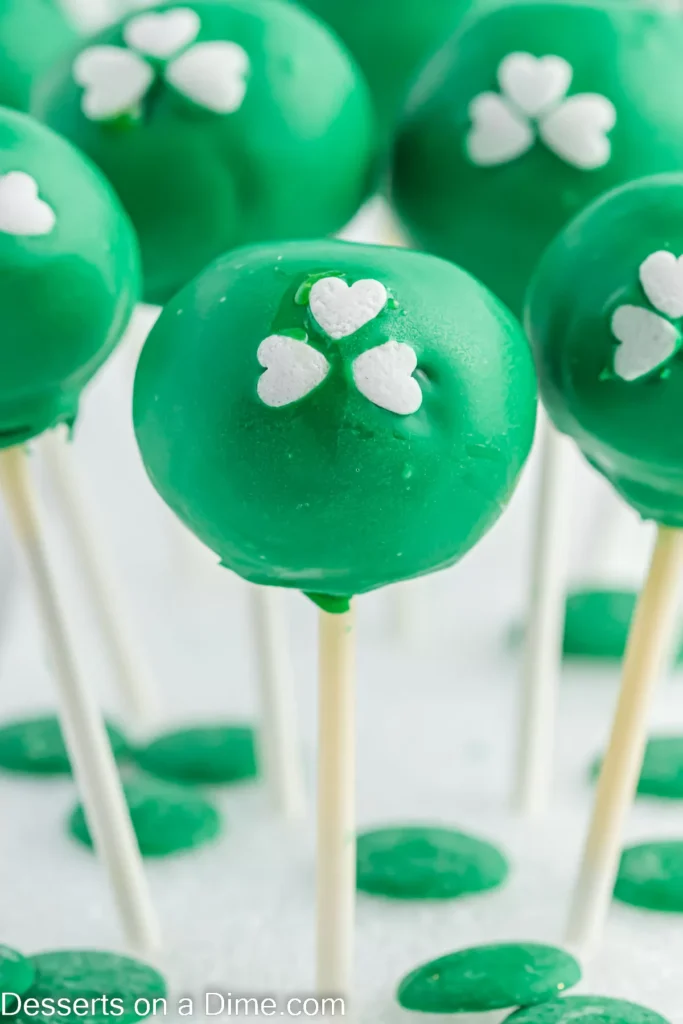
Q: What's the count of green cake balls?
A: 7